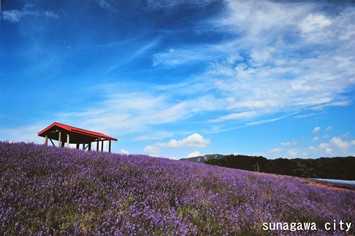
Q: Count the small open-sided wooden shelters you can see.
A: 1